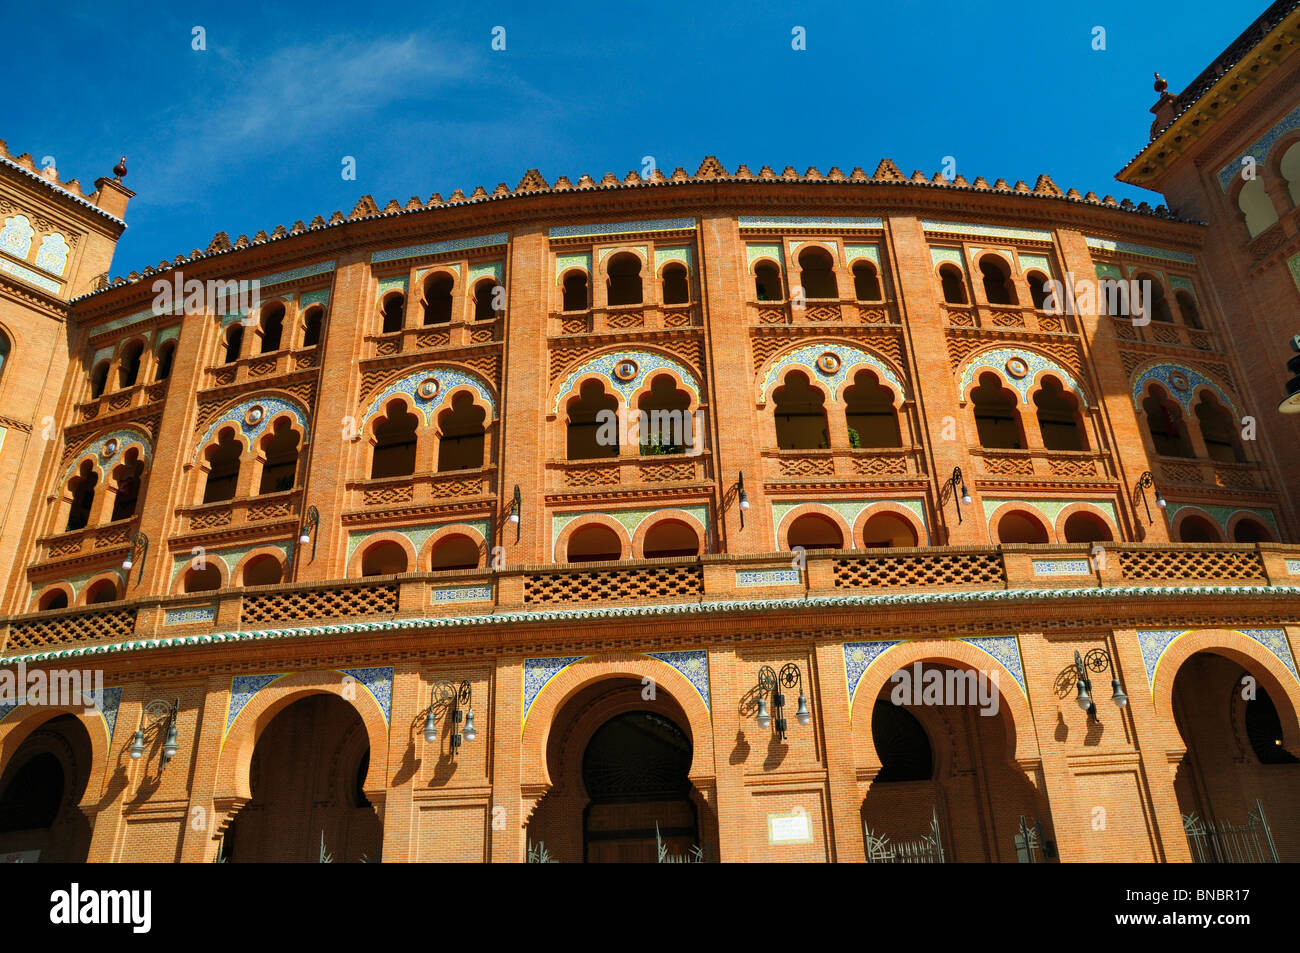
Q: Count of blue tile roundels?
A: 7